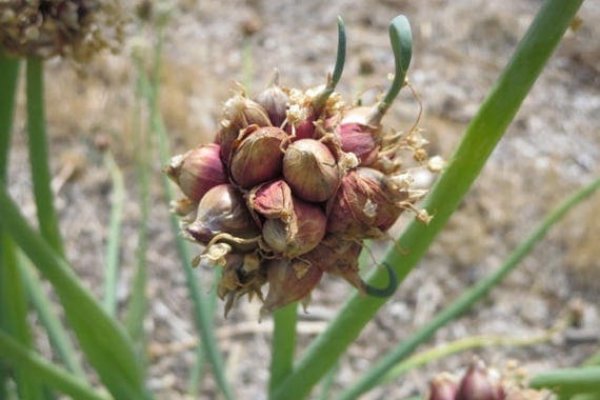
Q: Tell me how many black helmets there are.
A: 0